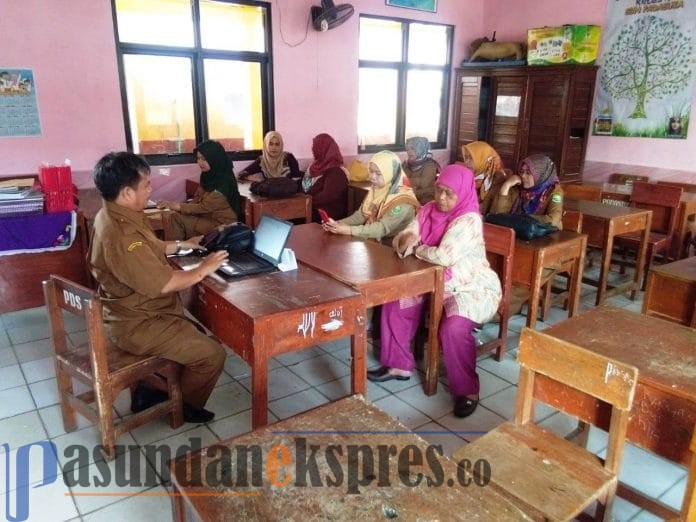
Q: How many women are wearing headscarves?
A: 8